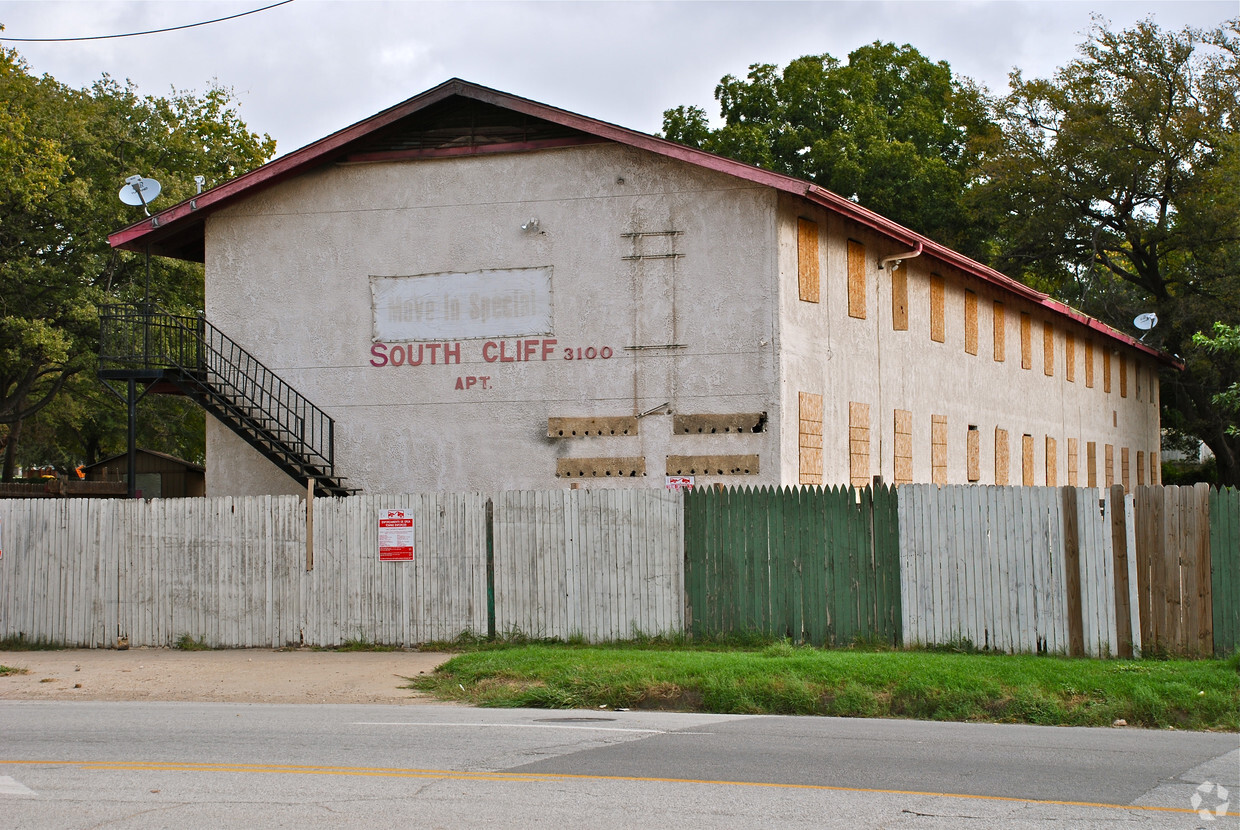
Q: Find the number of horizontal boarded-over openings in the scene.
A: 4